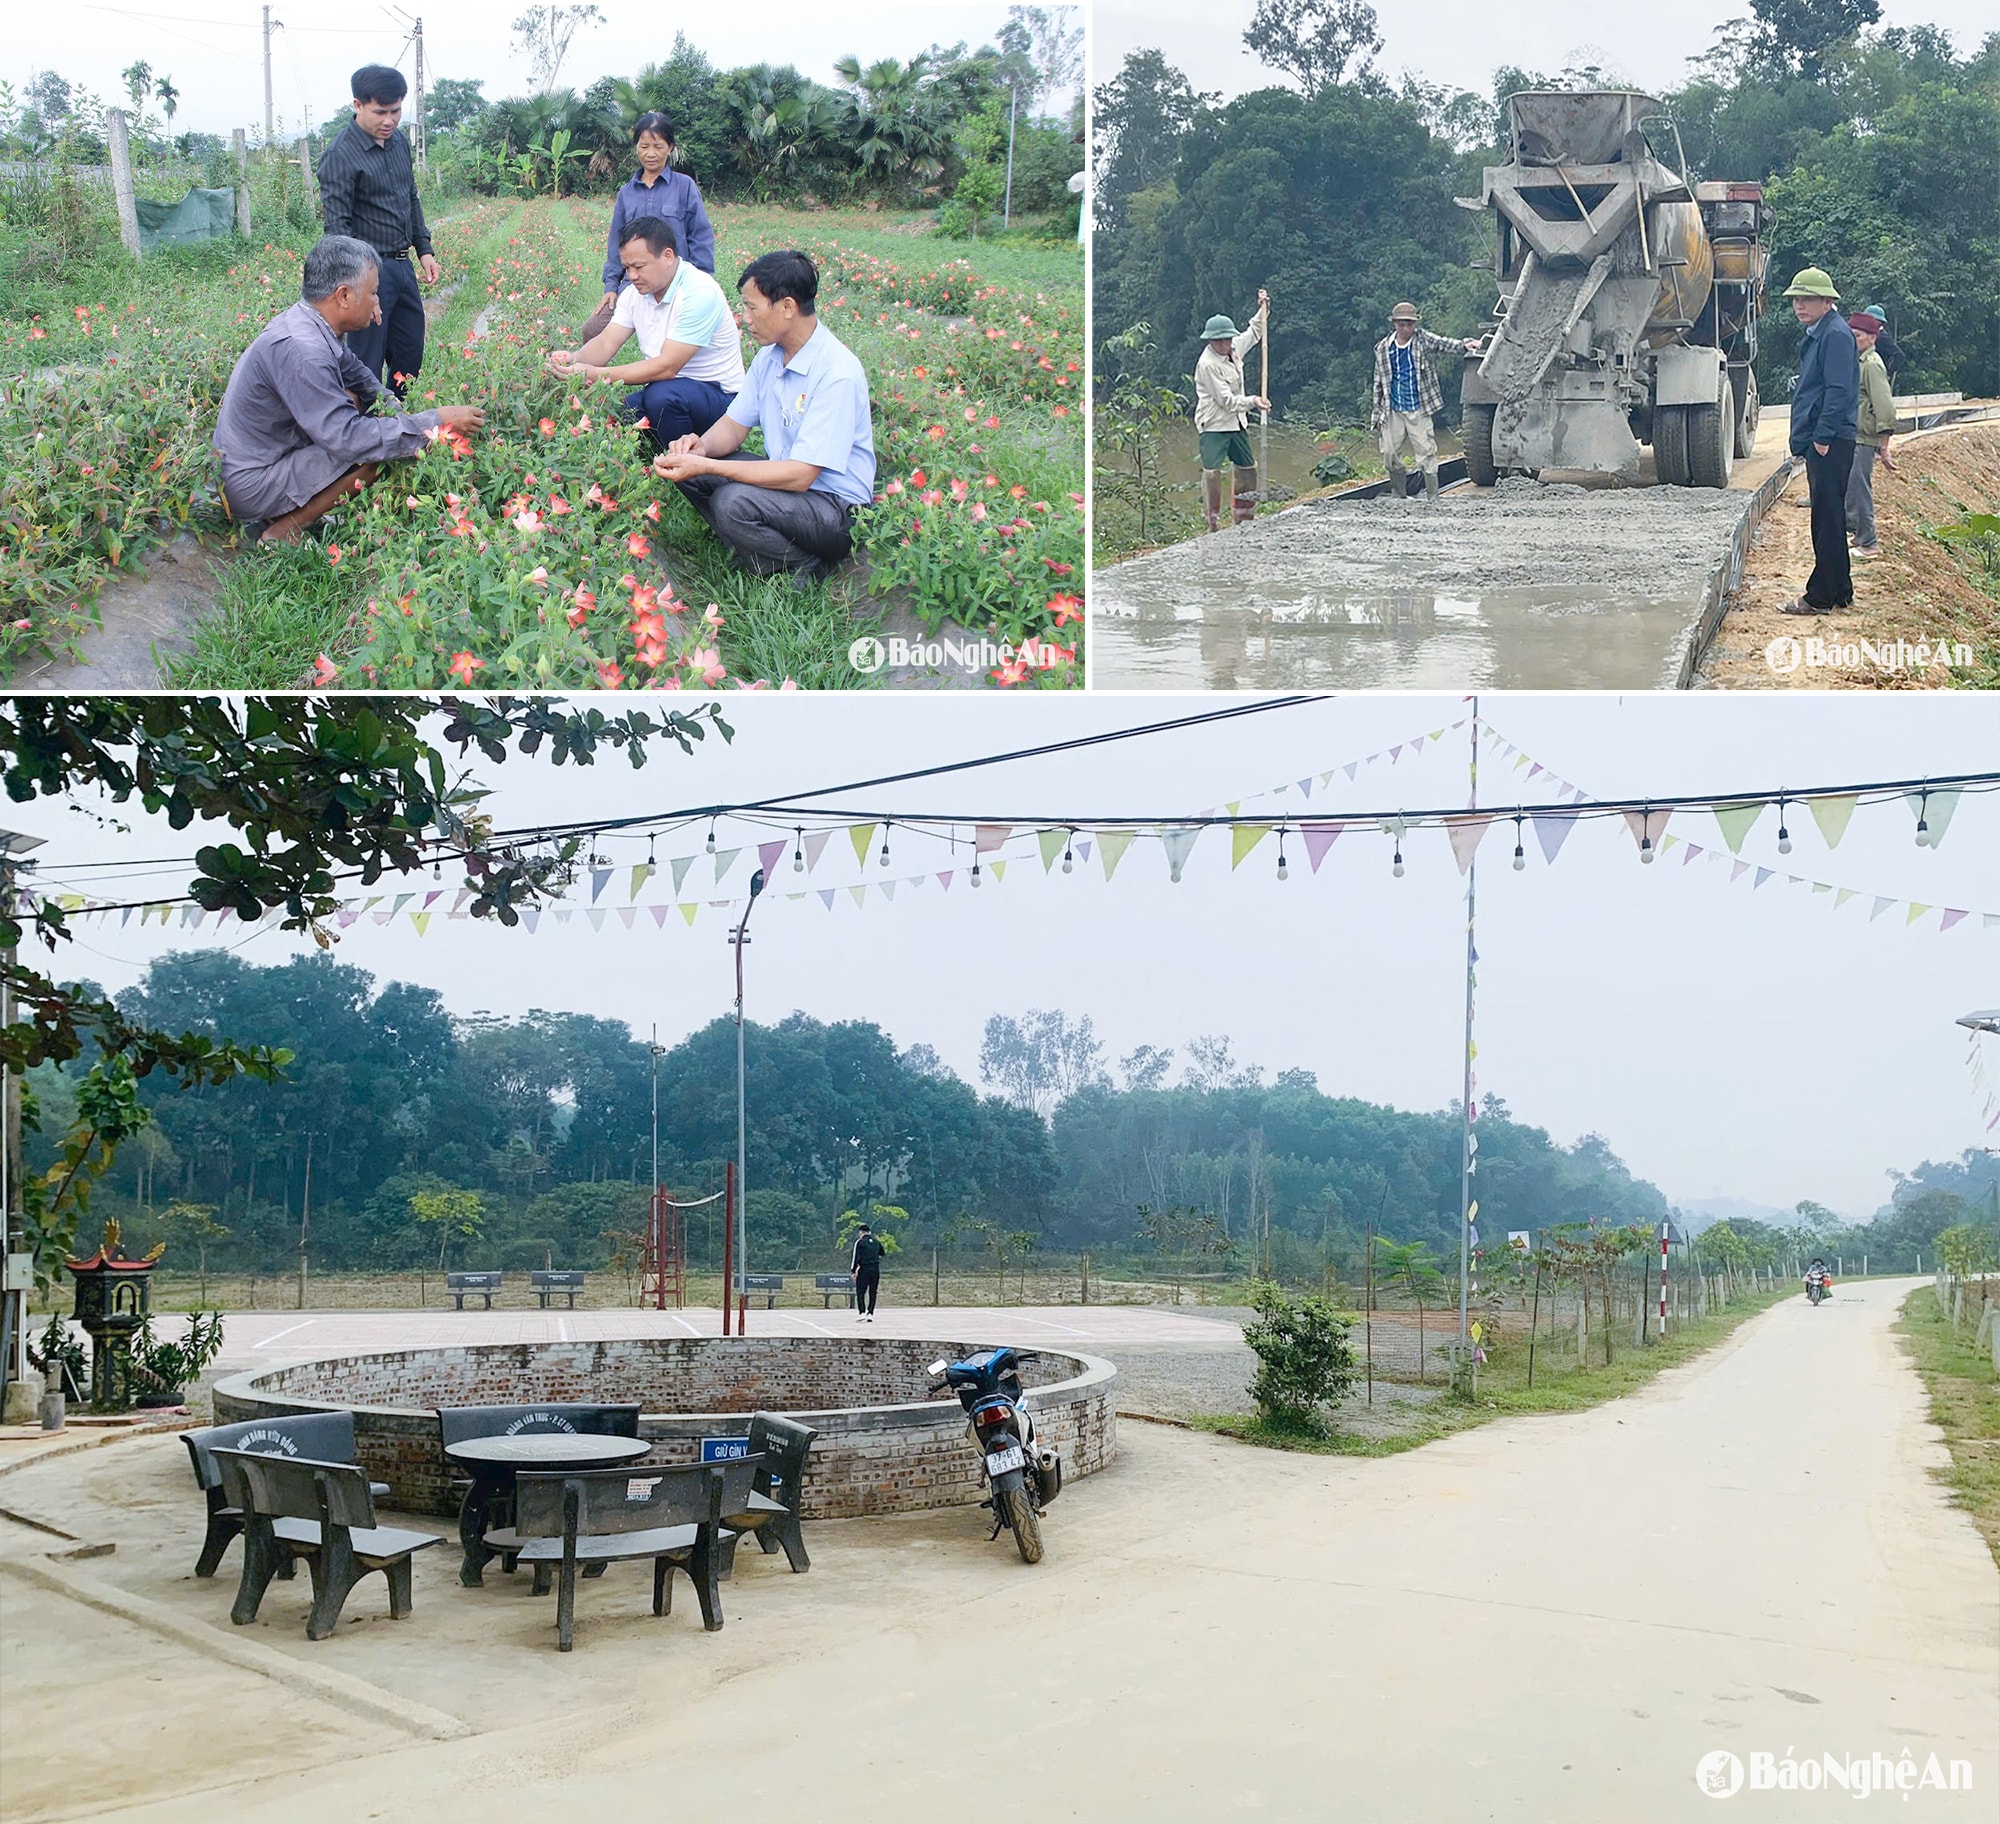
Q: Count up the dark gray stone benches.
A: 9